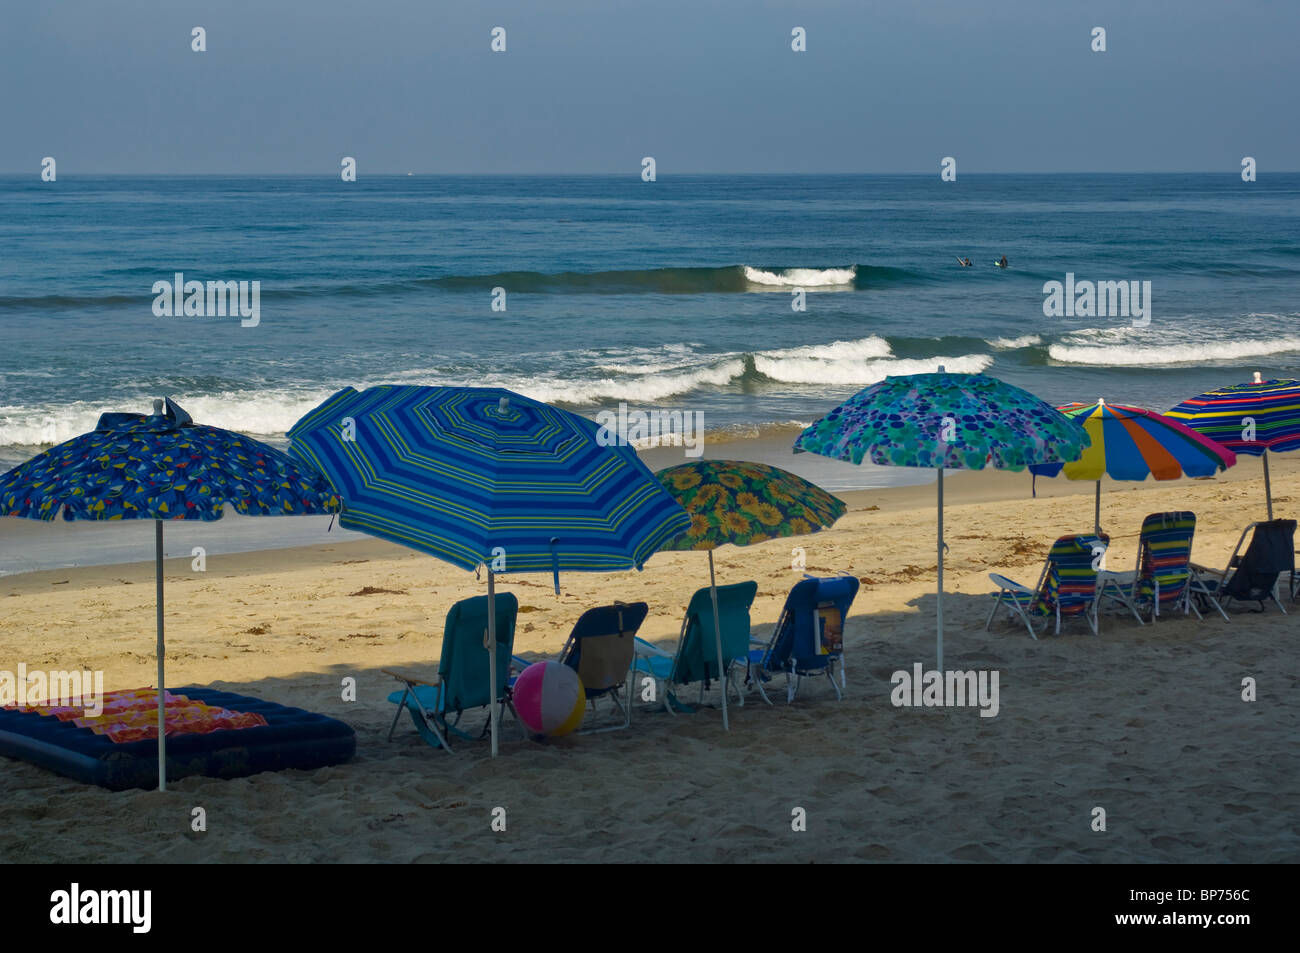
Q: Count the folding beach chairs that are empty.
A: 7